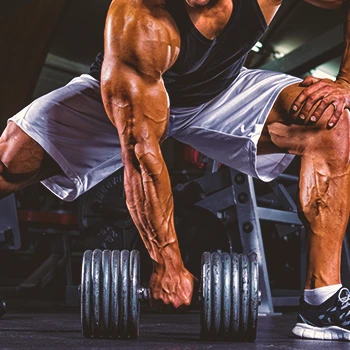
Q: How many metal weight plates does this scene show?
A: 12